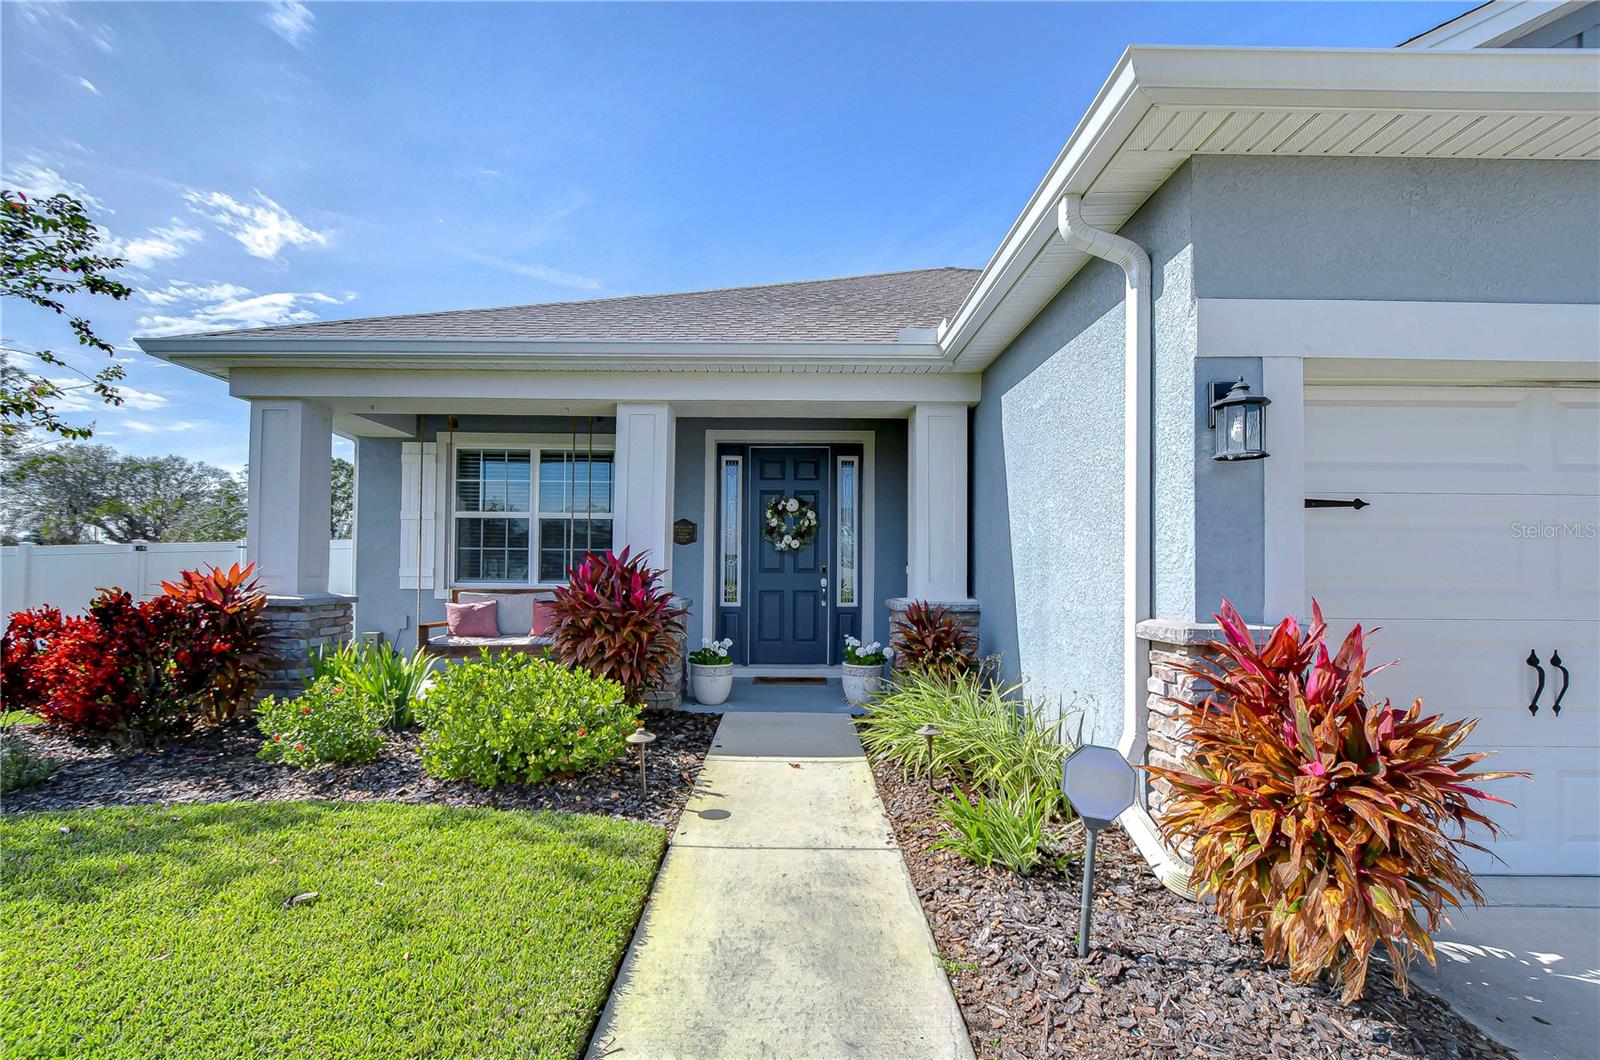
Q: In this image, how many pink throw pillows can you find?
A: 2